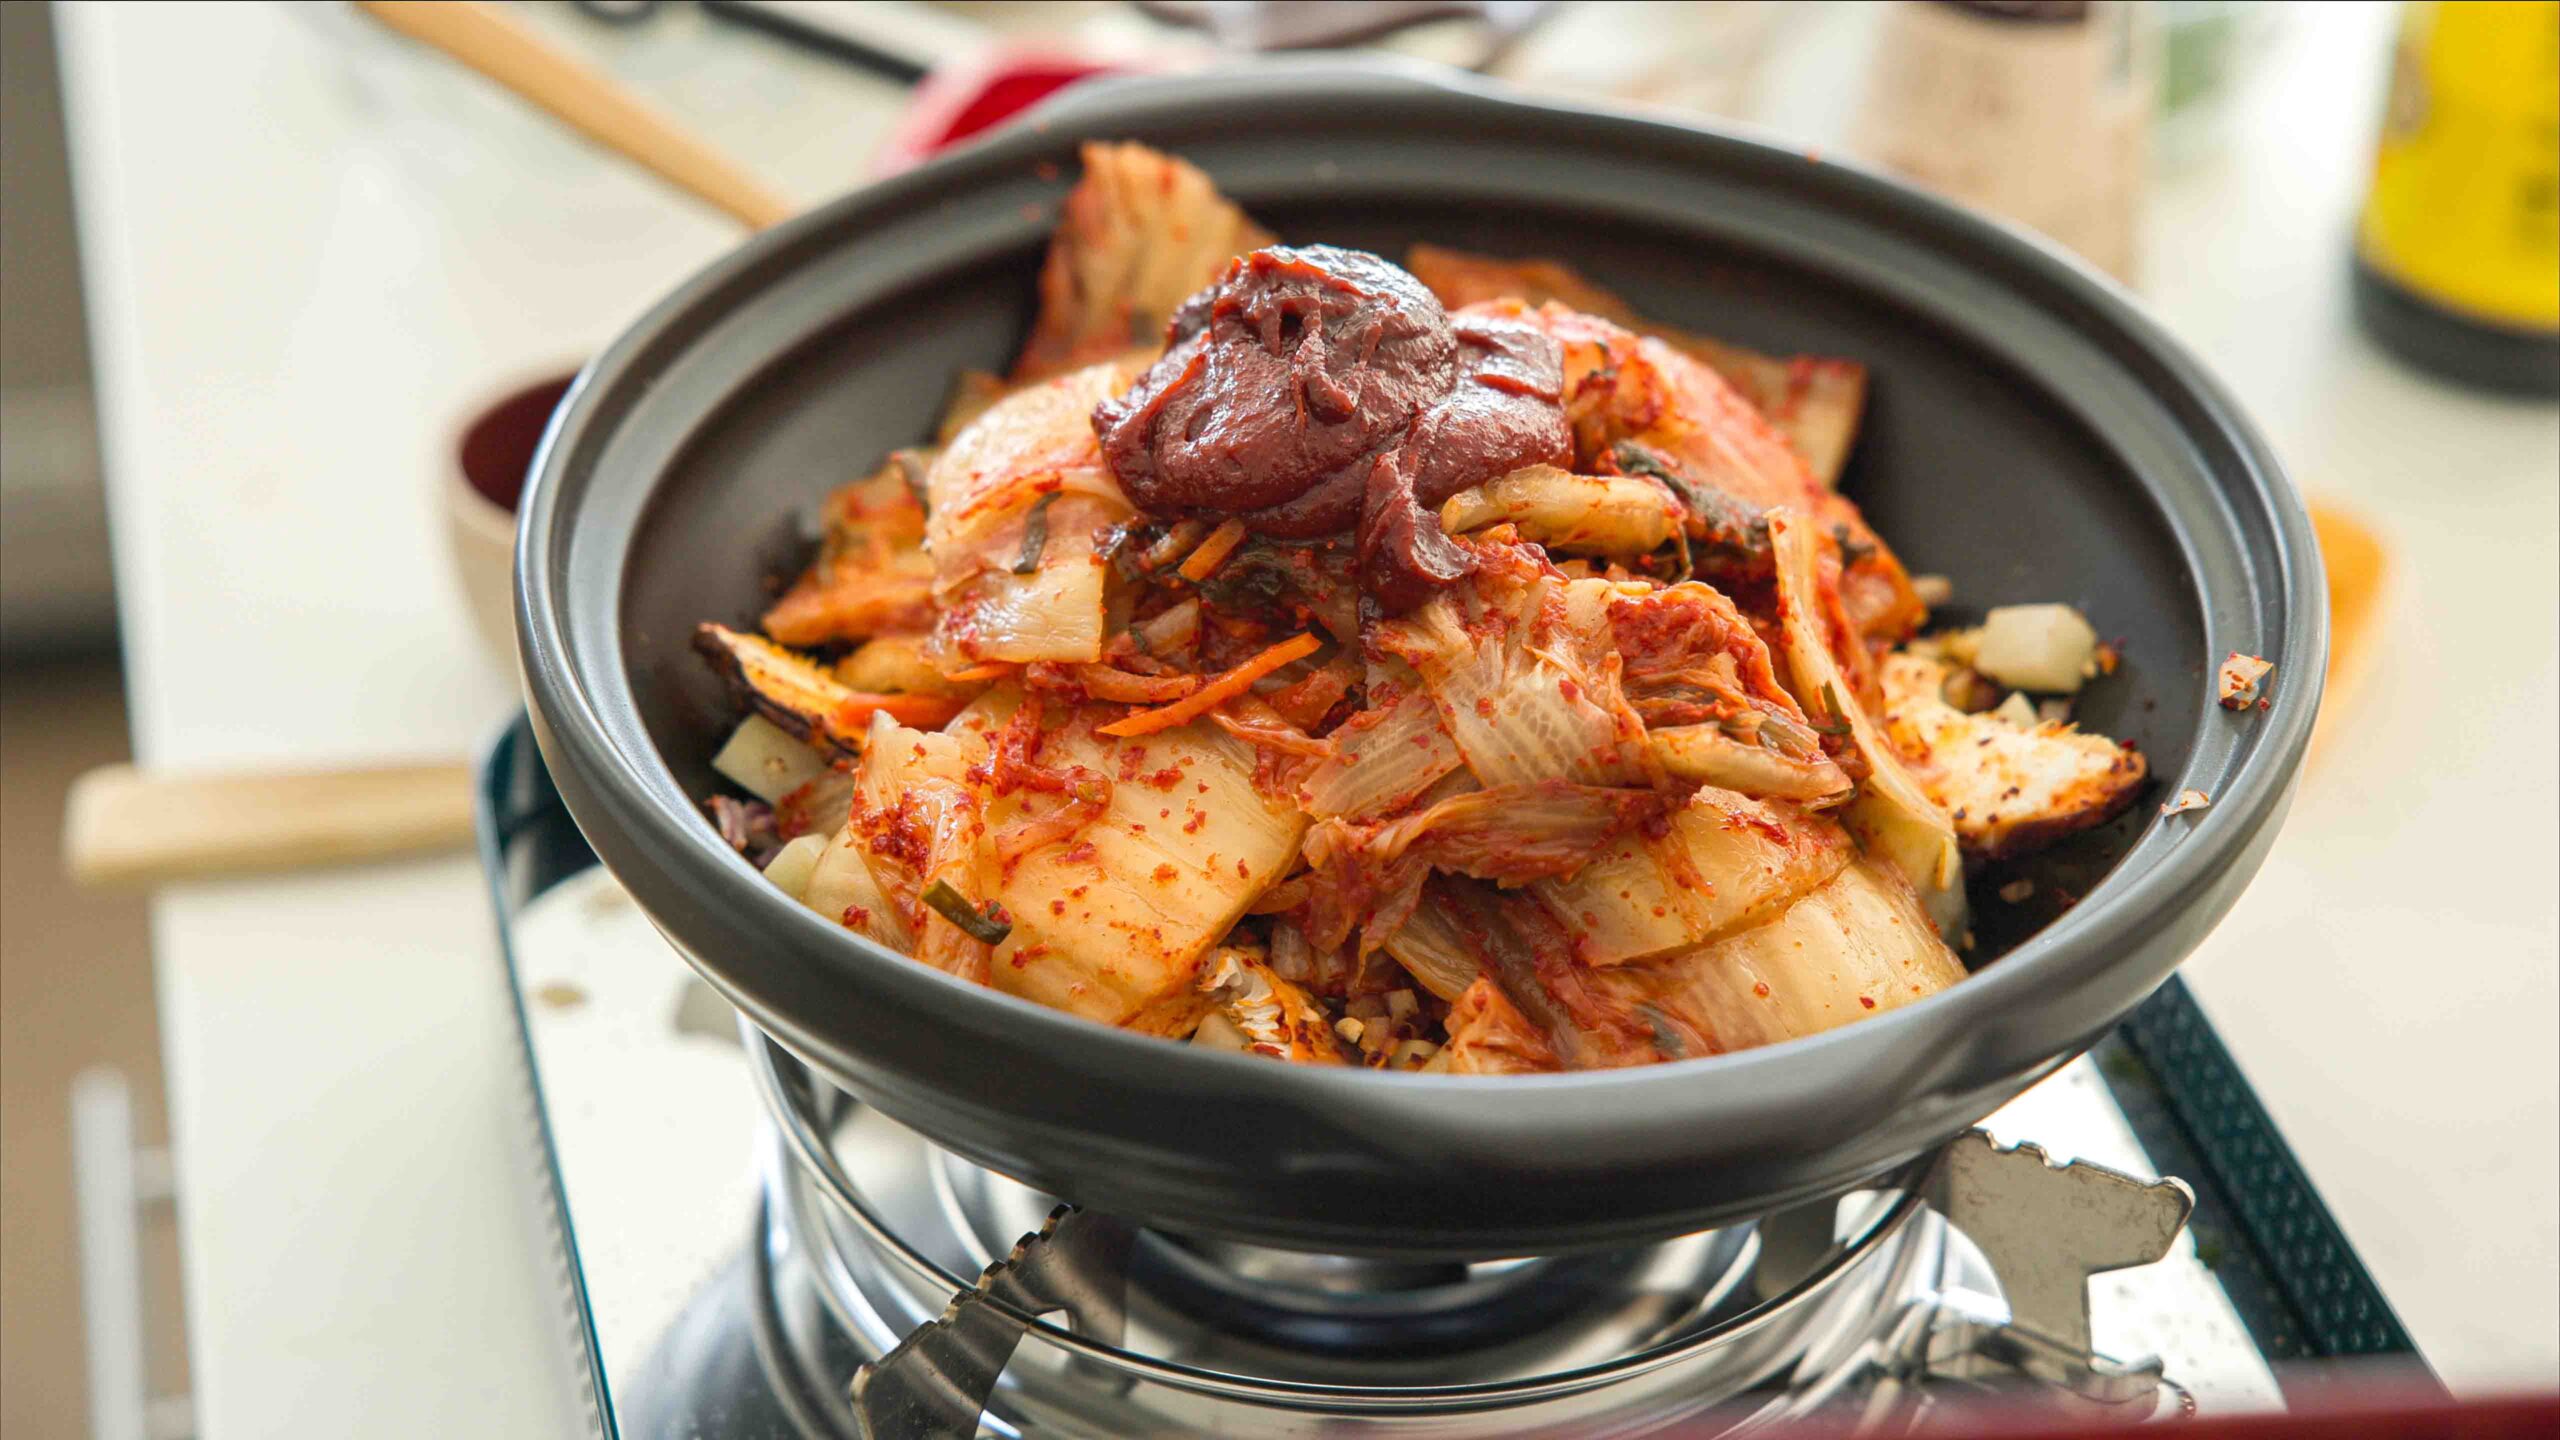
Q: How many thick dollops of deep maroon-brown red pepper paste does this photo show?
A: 1